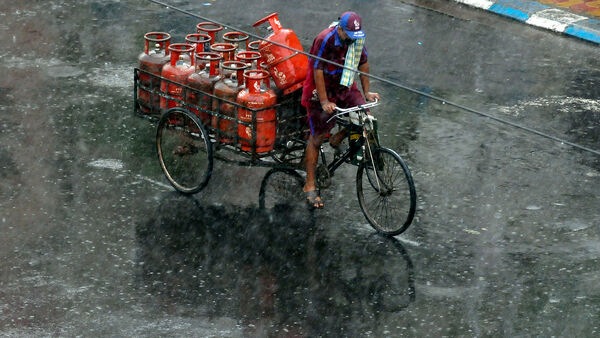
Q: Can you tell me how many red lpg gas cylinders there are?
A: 12